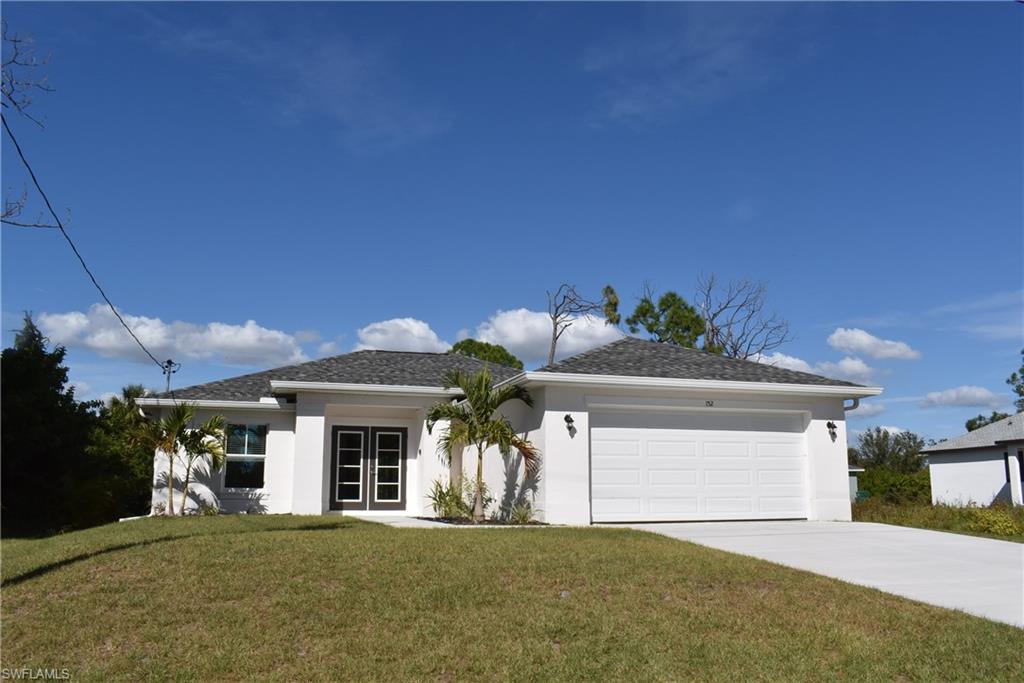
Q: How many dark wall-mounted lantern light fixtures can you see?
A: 2